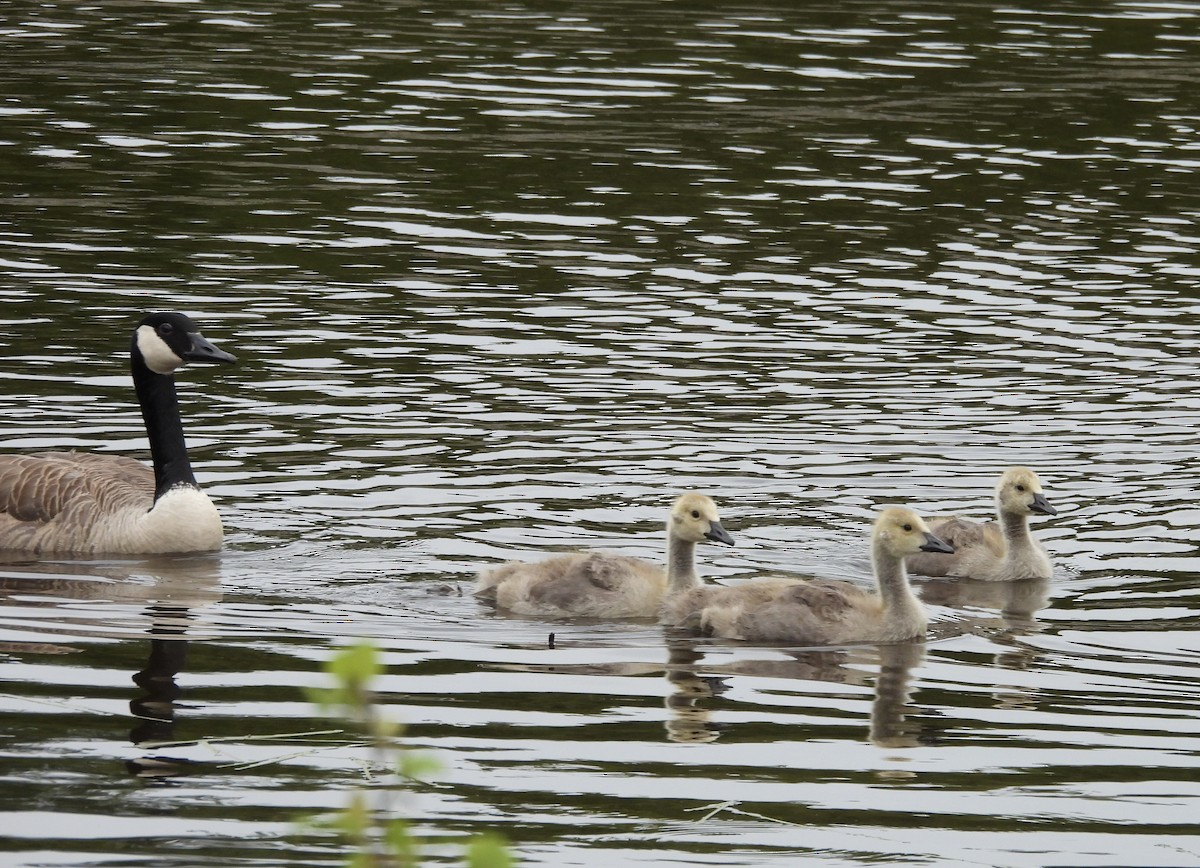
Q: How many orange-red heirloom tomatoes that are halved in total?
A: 0